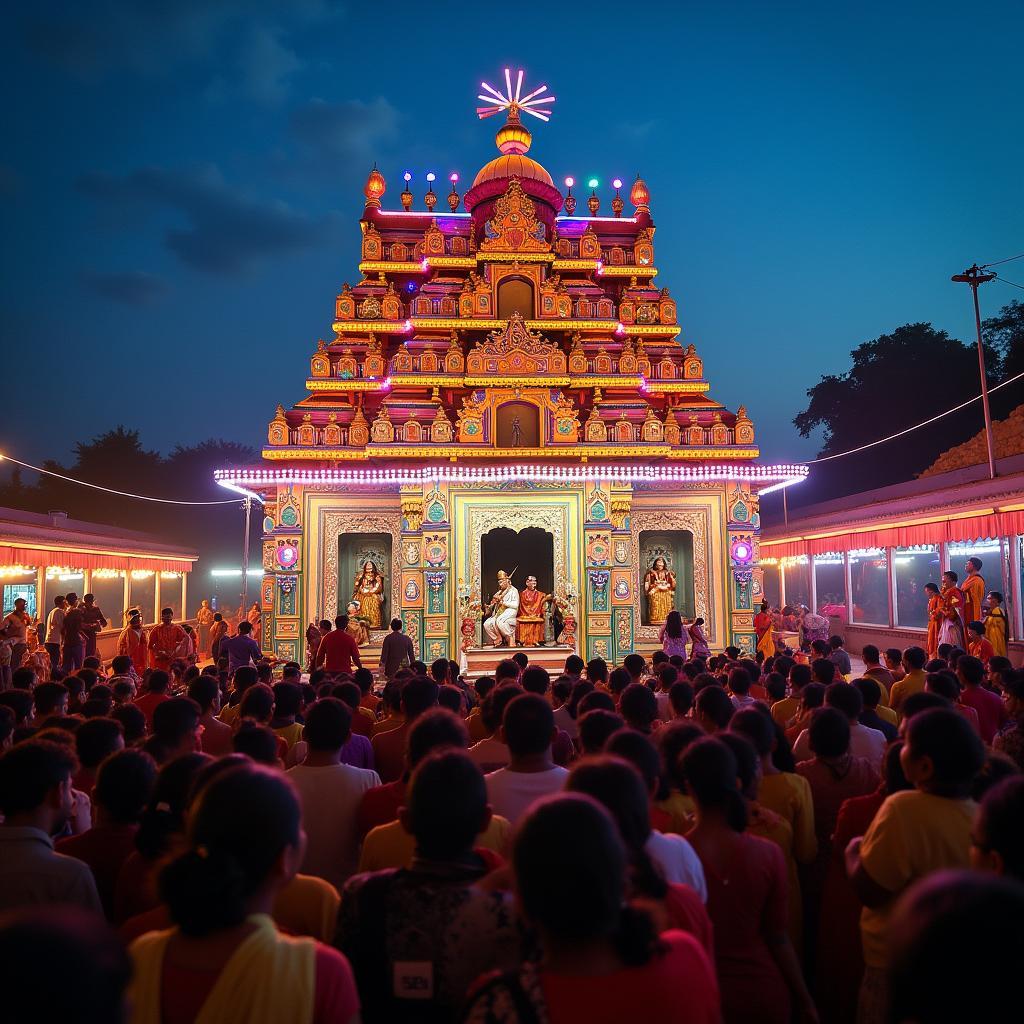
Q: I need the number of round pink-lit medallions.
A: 2